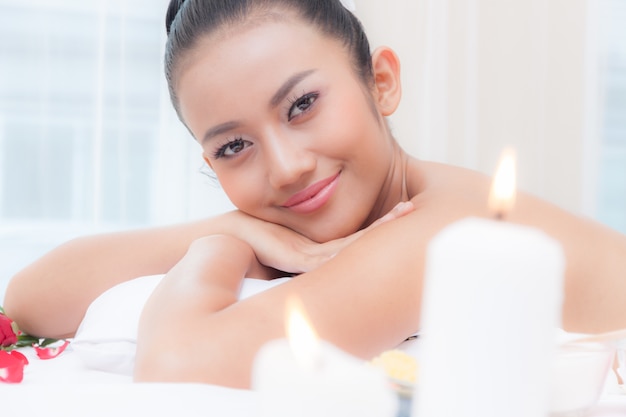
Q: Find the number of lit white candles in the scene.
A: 2